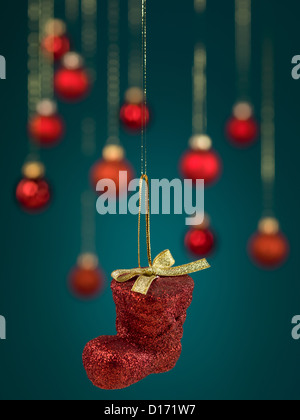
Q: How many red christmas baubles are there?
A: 11